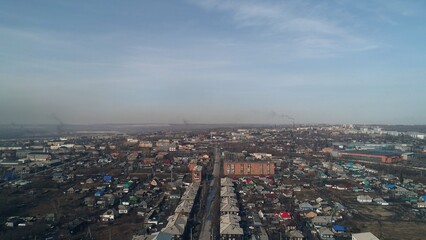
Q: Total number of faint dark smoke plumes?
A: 3